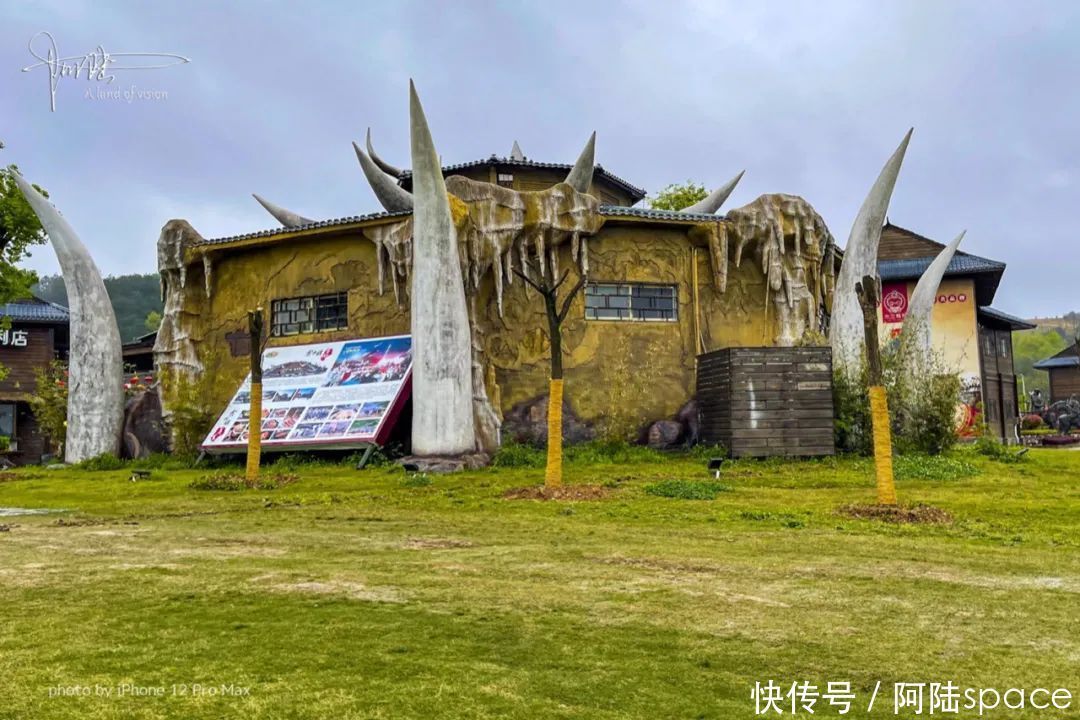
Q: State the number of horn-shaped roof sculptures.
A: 6